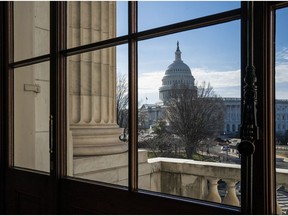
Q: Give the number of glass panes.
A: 7